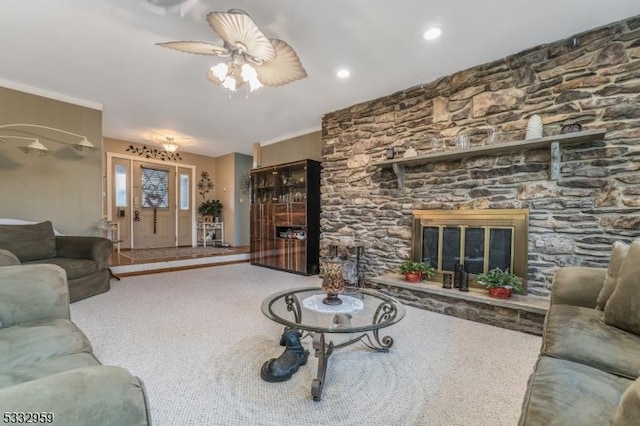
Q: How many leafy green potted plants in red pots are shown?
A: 2